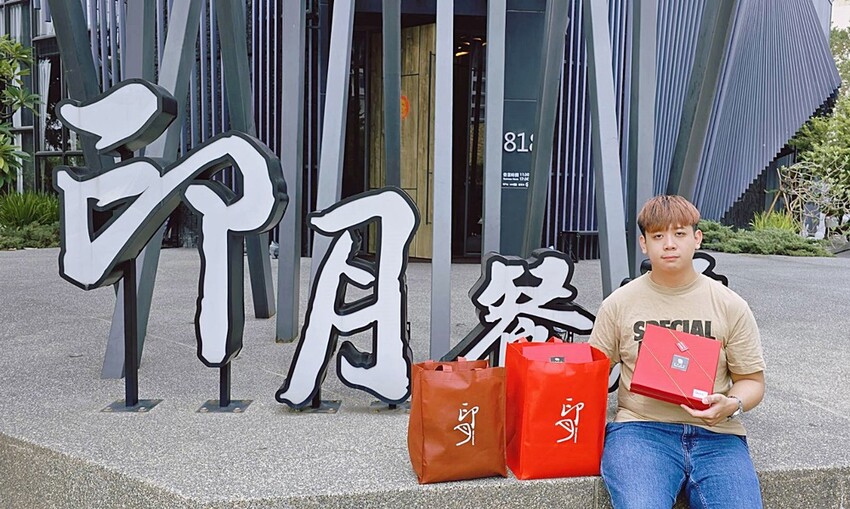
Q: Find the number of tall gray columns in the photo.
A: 13